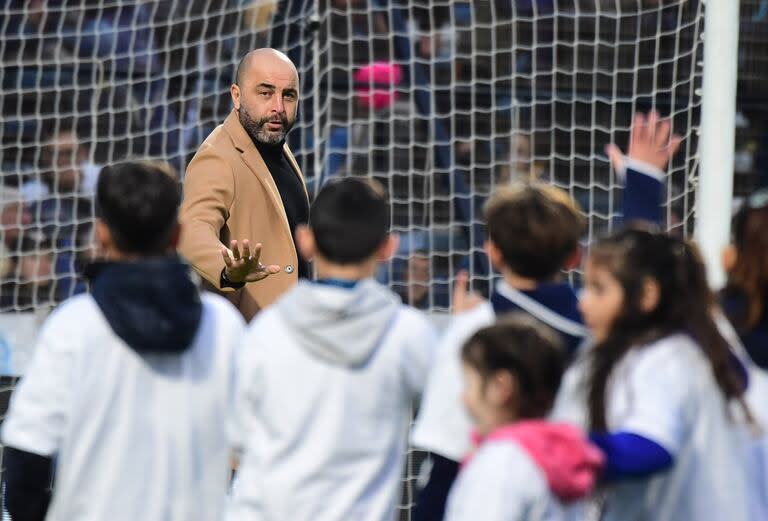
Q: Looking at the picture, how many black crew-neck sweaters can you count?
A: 1